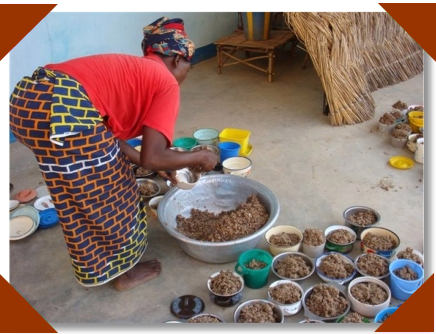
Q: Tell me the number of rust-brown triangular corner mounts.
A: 4